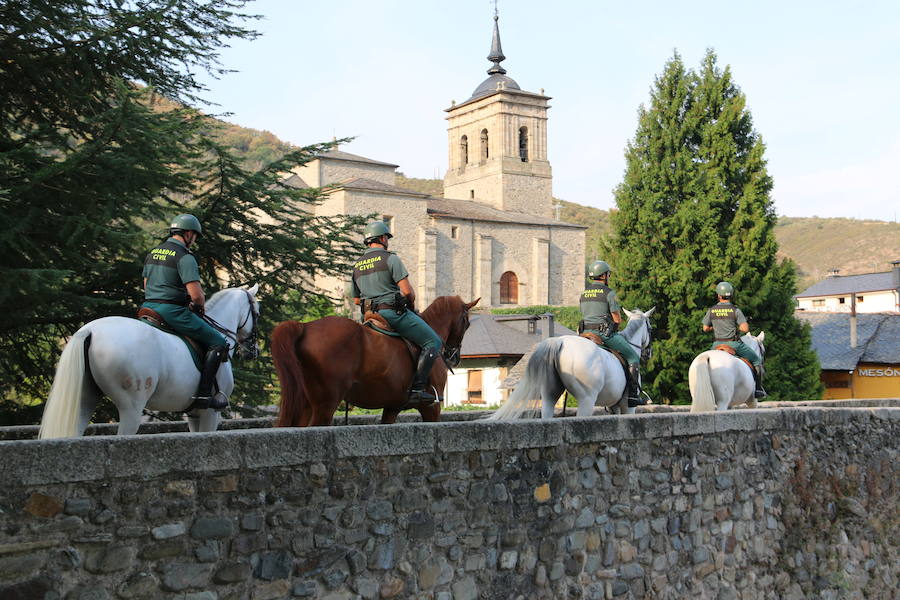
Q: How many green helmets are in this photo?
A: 4